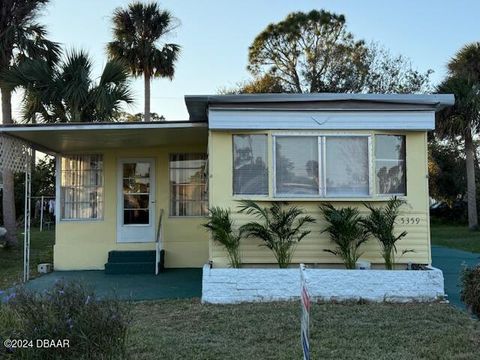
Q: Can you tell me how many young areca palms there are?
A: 4